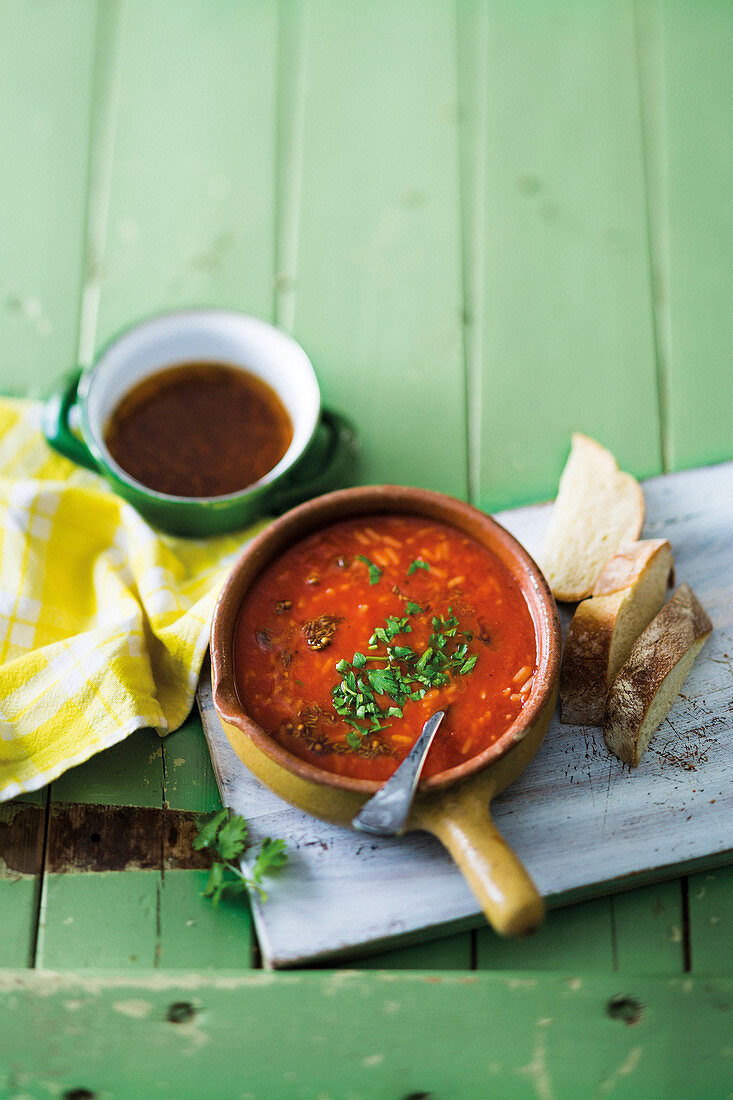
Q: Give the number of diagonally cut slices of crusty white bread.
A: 3